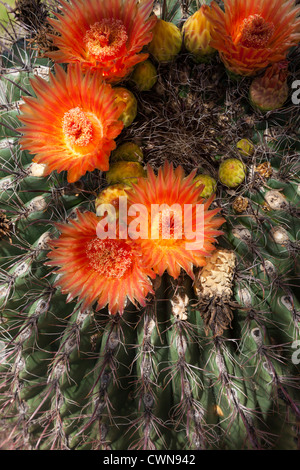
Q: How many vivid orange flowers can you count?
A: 5